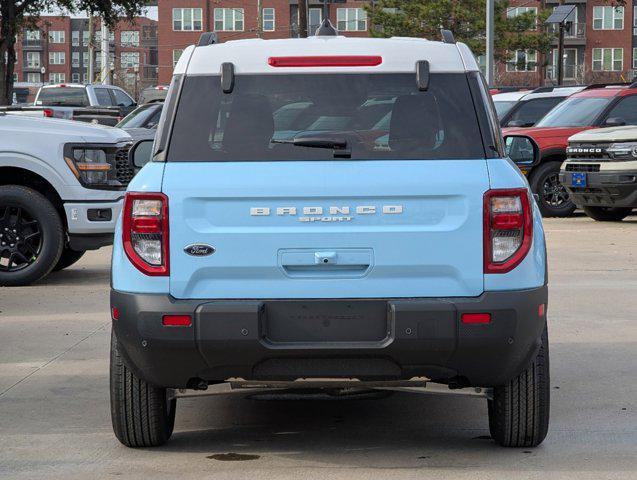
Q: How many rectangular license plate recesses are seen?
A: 1